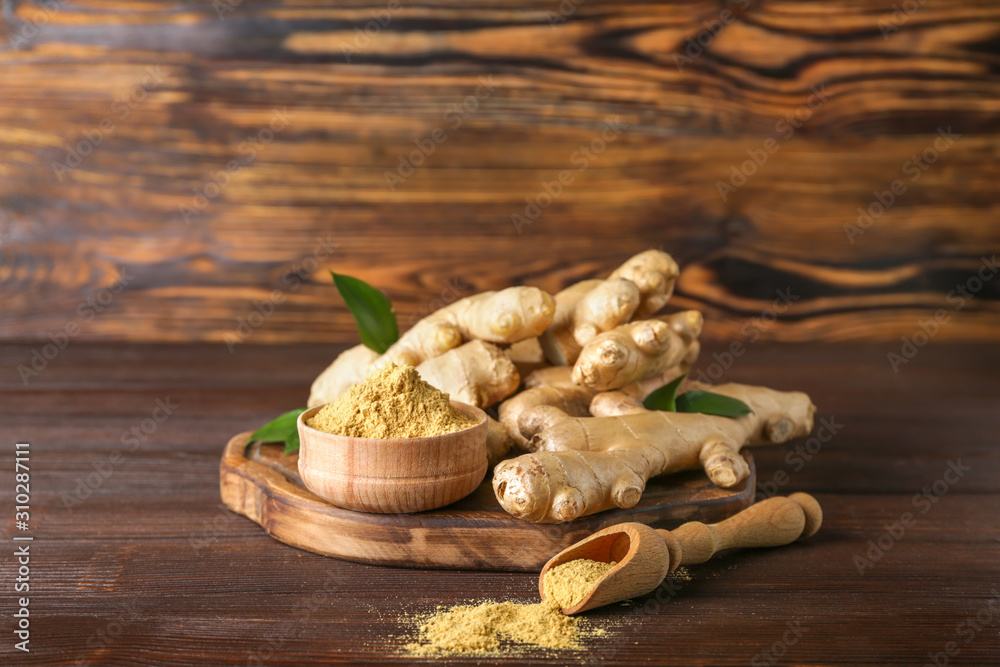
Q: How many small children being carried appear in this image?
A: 0